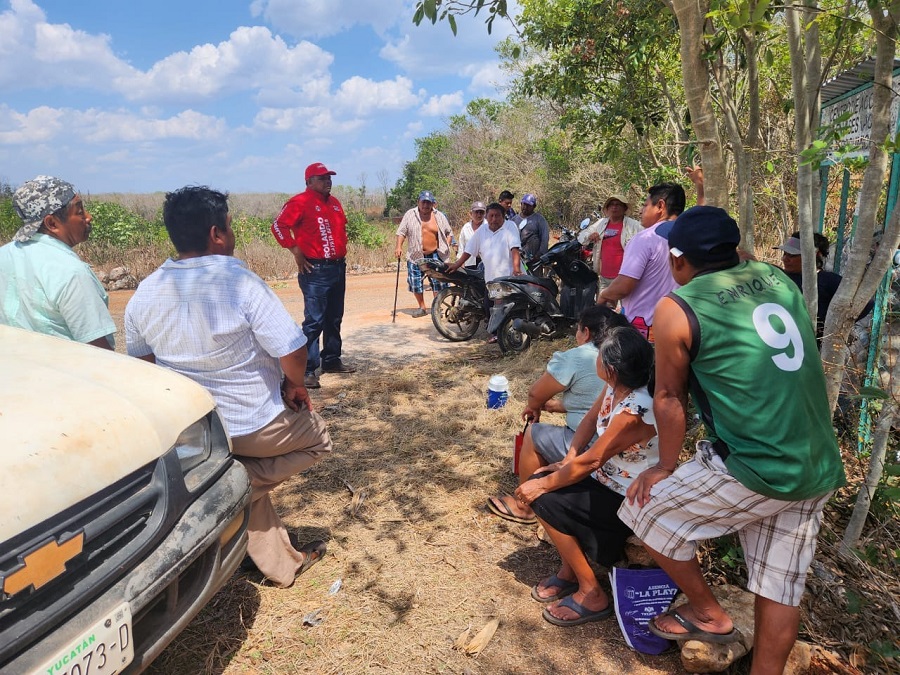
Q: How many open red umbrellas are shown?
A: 0